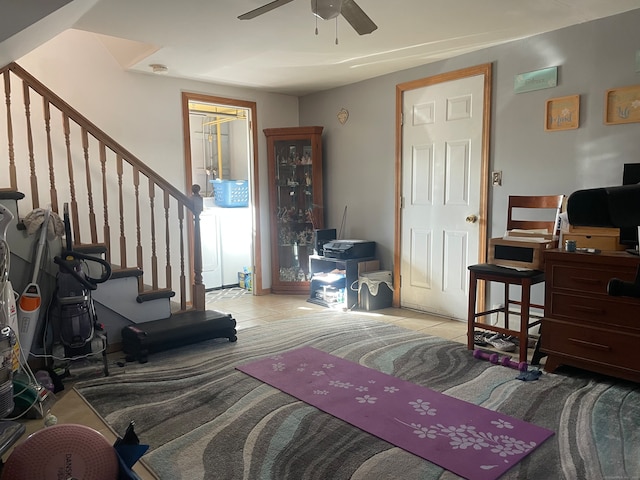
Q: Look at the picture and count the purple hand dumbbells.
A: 2